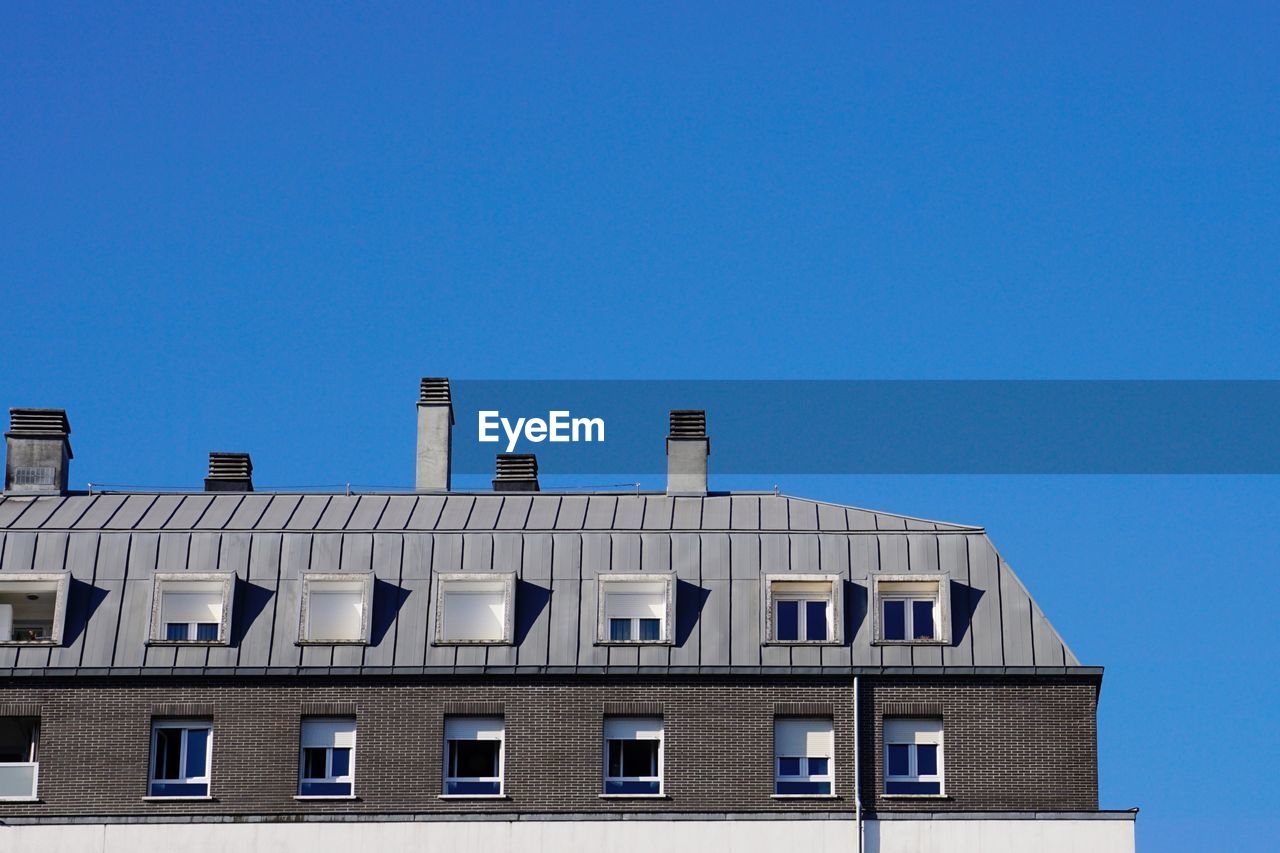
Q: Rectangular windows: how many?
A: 14